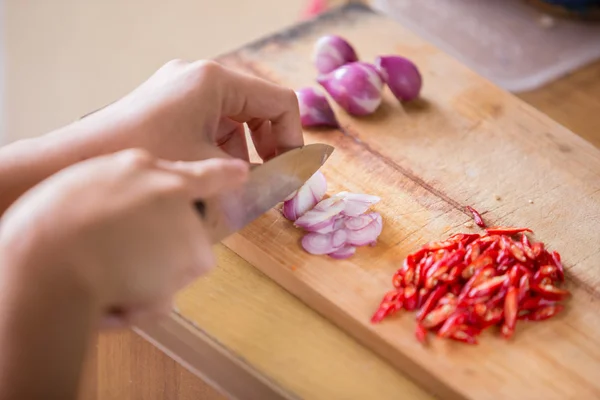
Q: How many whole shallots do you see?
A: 4